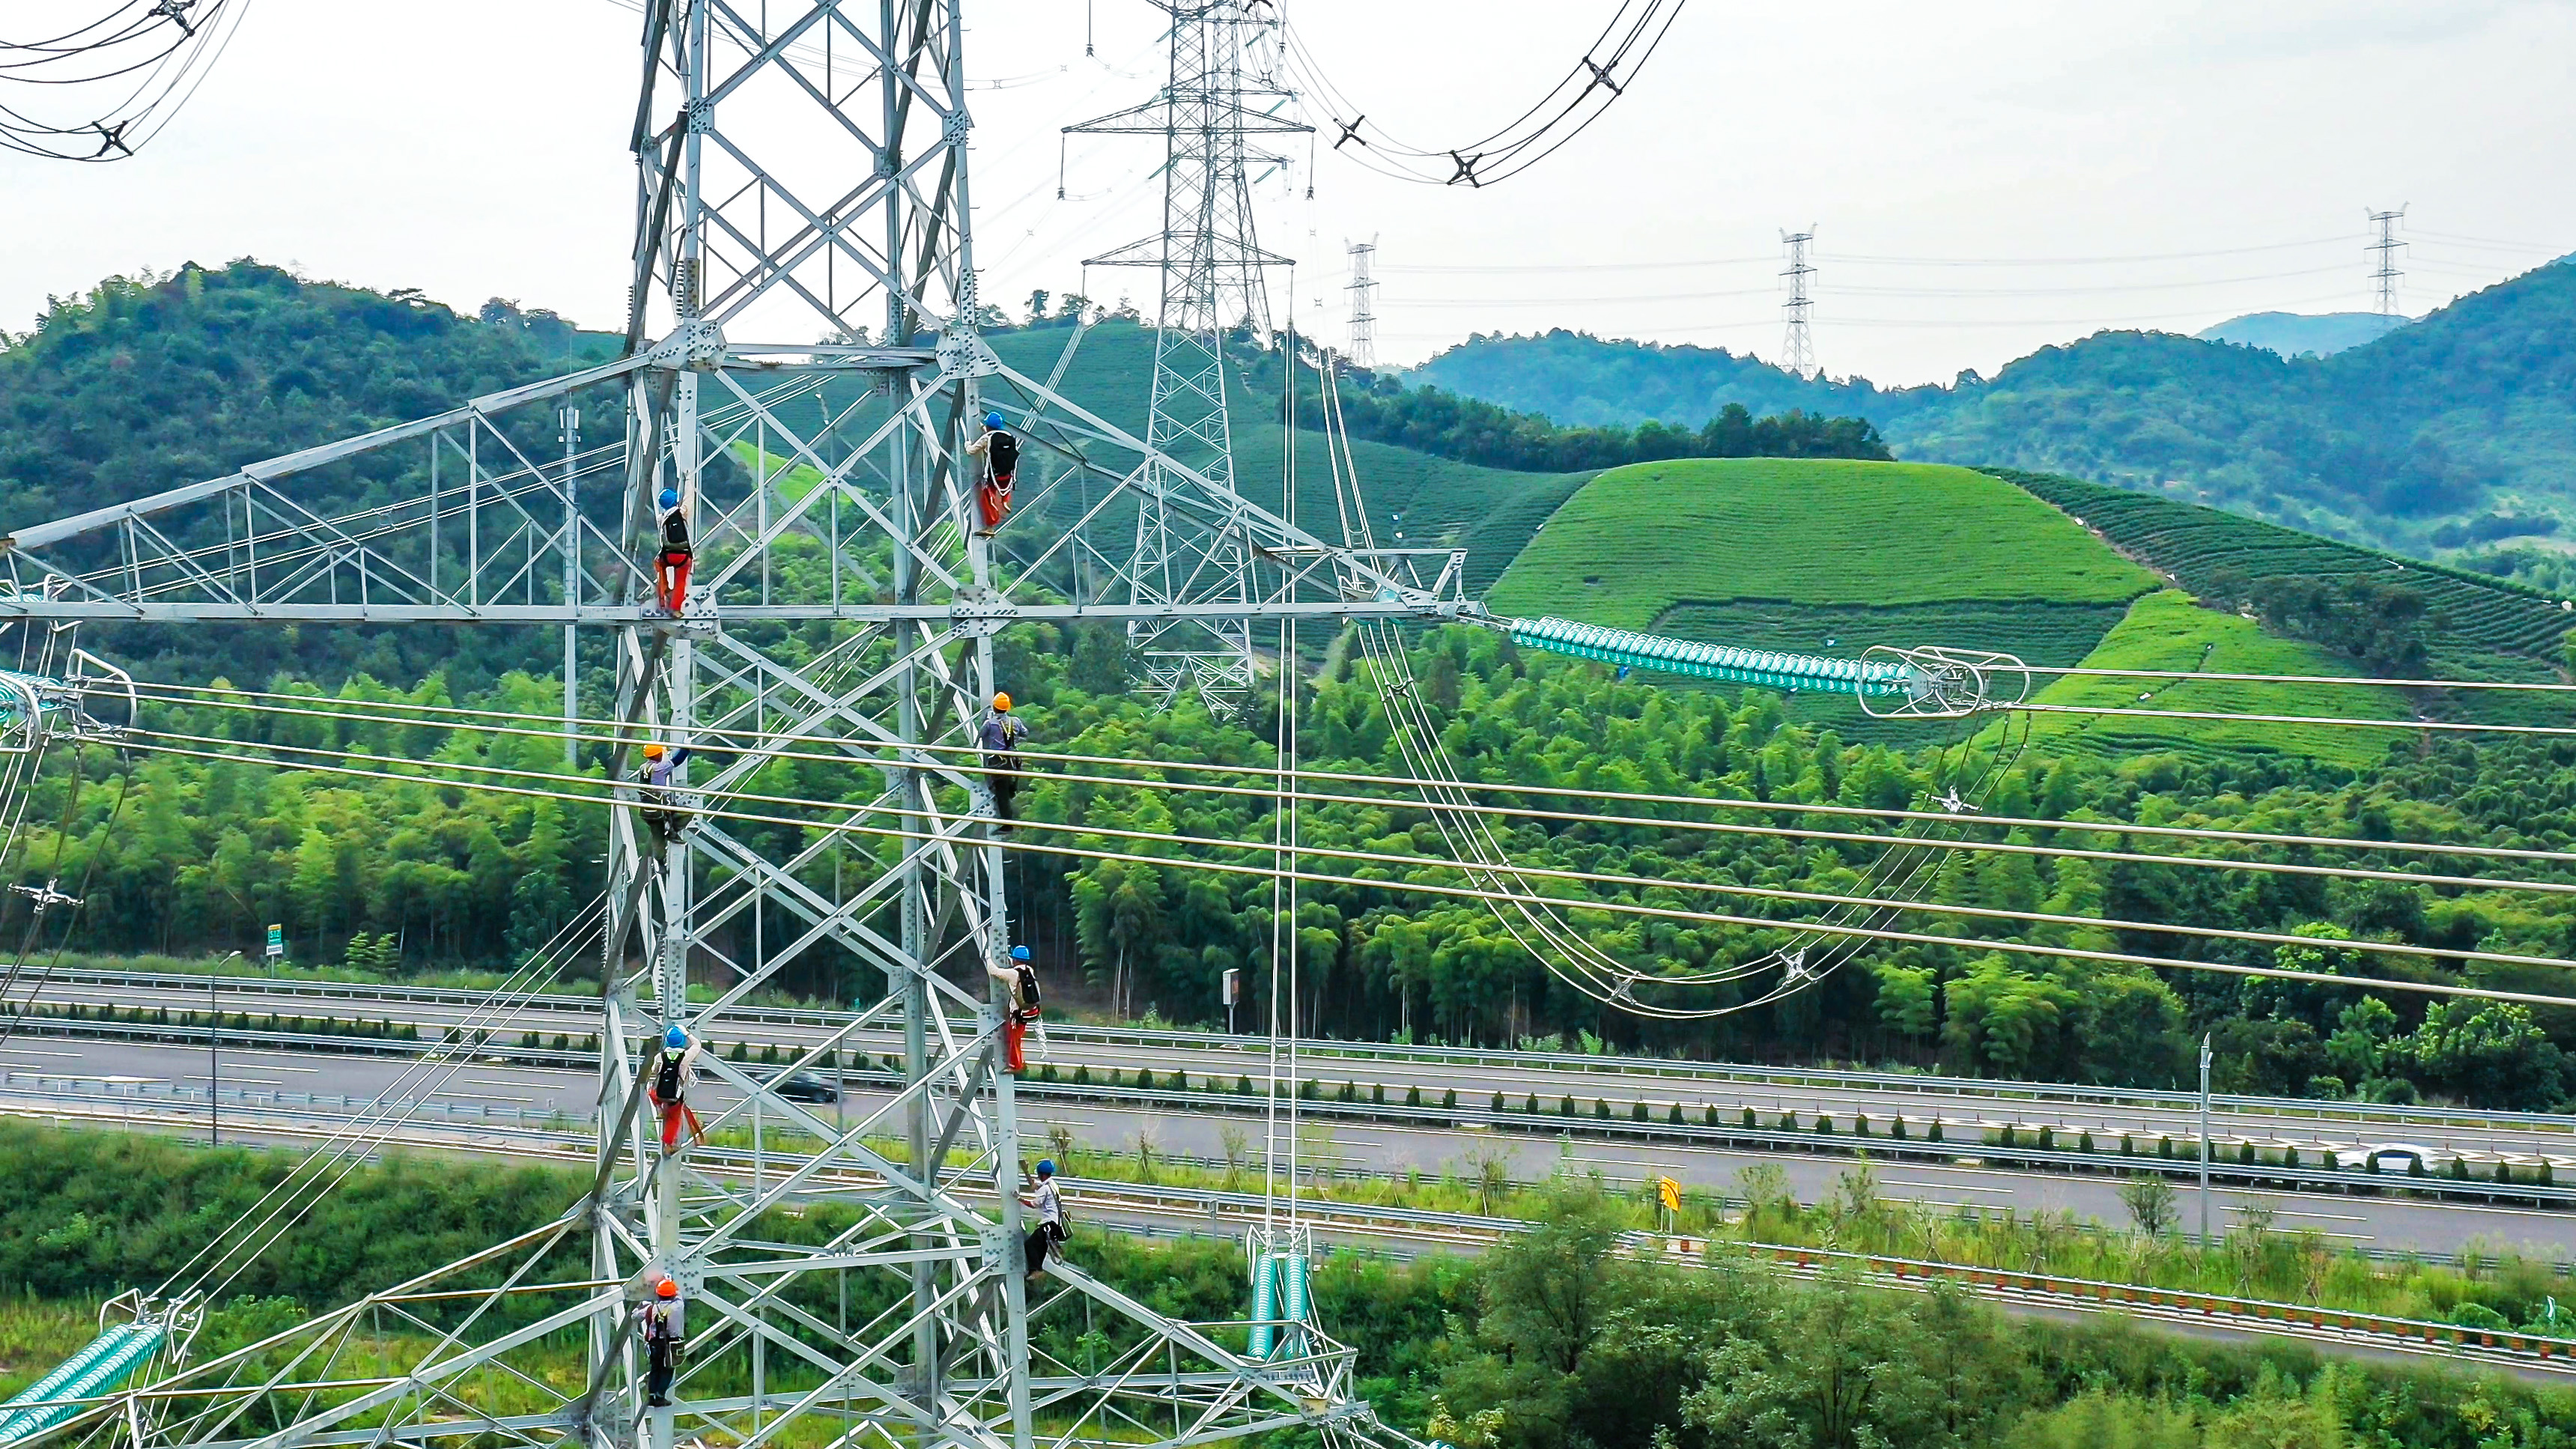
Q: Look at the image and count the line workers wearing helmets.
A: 8